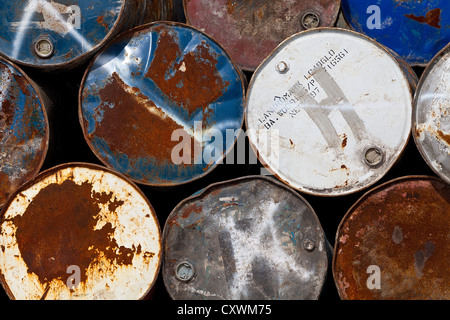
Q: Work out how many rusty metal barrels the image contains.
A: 10